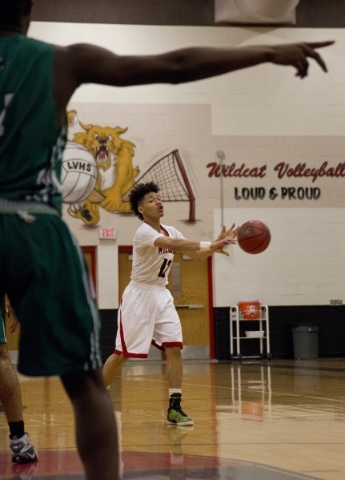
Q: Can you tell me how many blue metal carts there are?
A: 0